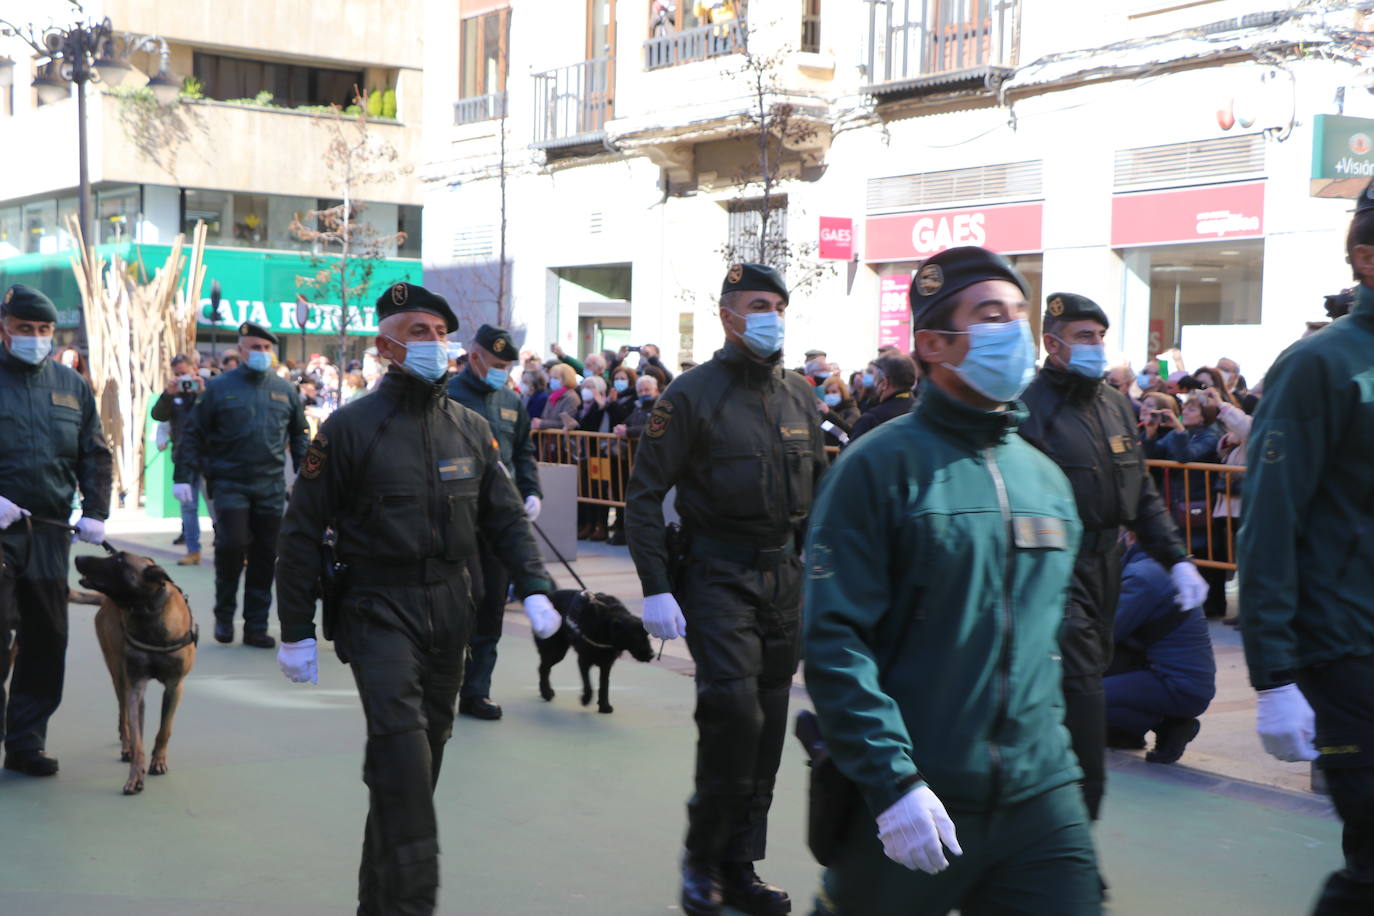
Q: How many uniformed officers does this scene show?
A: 8